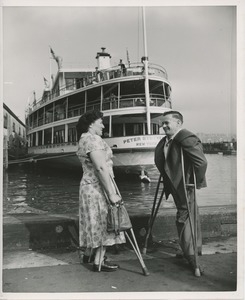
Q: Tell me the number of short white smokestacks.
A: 1